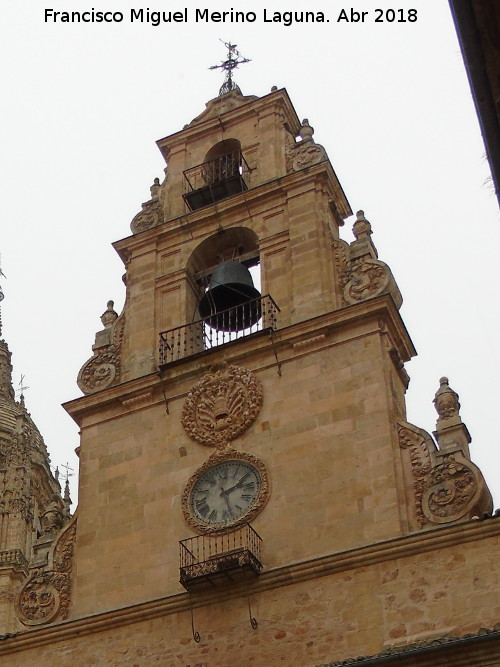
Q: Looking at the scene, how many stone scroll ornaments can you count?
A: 6